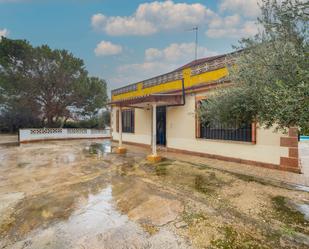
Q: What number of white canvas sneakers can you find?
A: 0